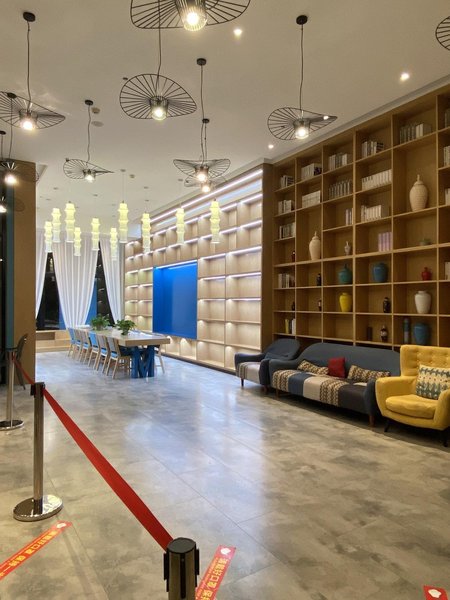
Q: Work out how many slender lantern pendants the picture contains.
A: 10